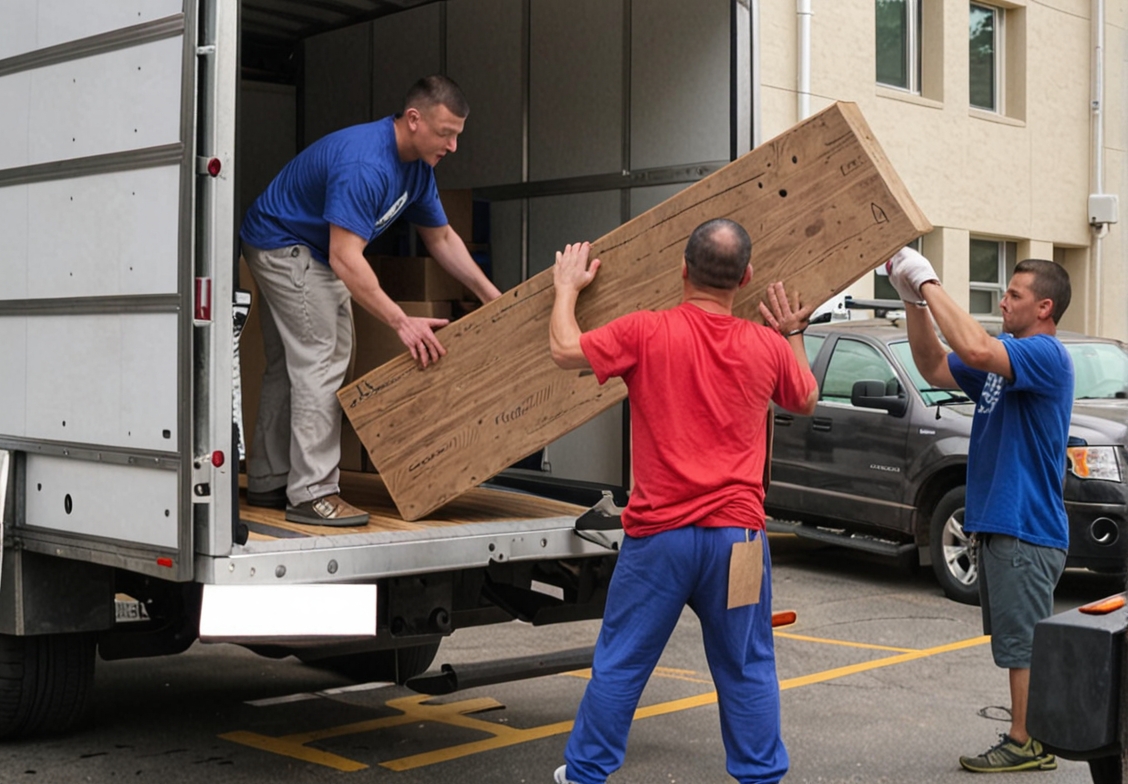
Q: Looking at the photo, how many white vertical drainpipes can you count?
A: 2